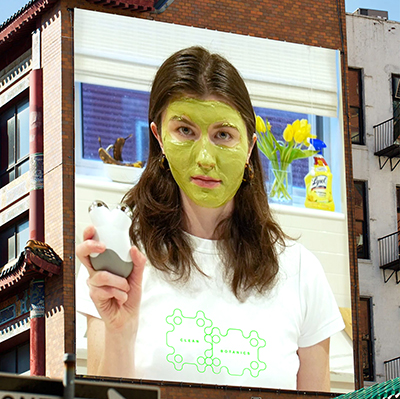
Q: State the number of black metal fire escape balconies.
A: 3